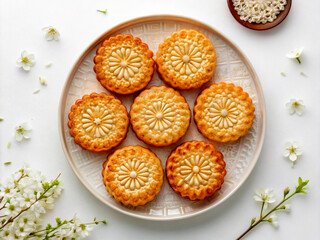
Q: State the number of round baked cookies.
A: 7